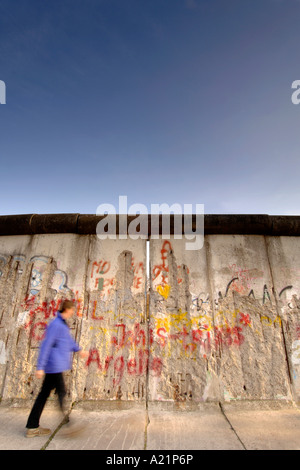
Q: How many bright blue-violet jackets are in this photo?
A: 1